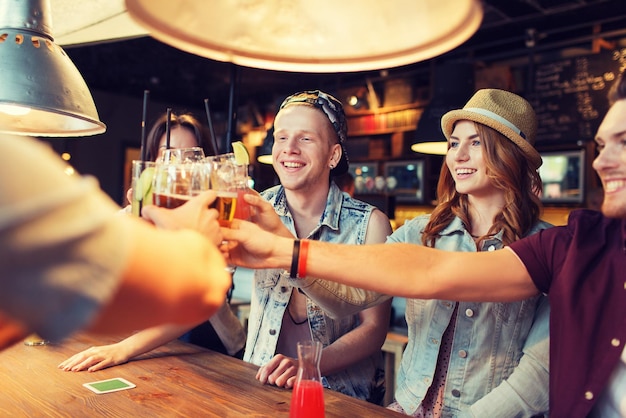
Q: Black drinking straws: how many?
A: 3